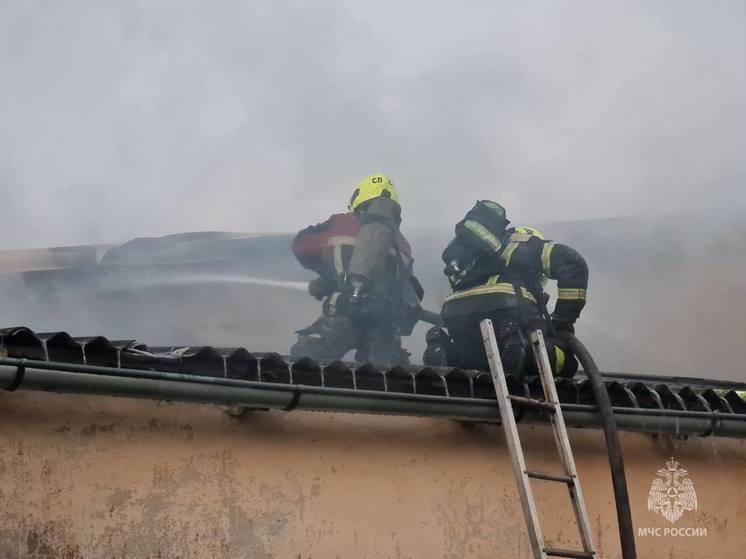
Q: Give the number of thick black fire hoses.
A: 1